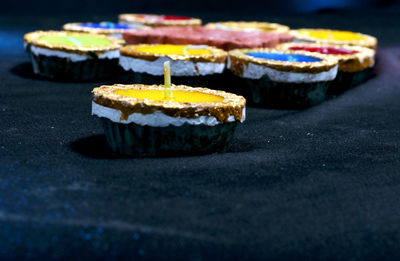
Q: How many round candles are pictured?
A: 9